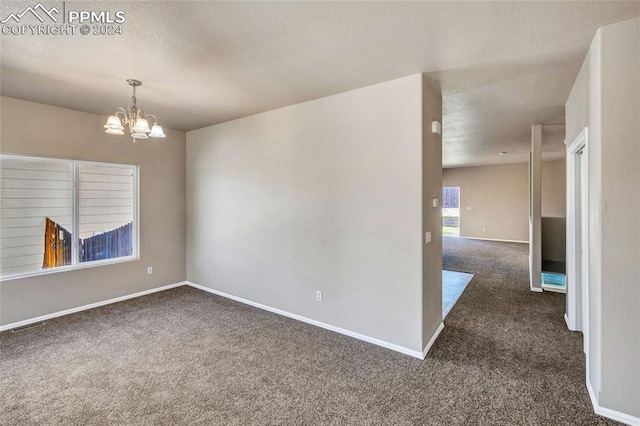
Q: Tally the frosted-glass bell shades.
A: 5